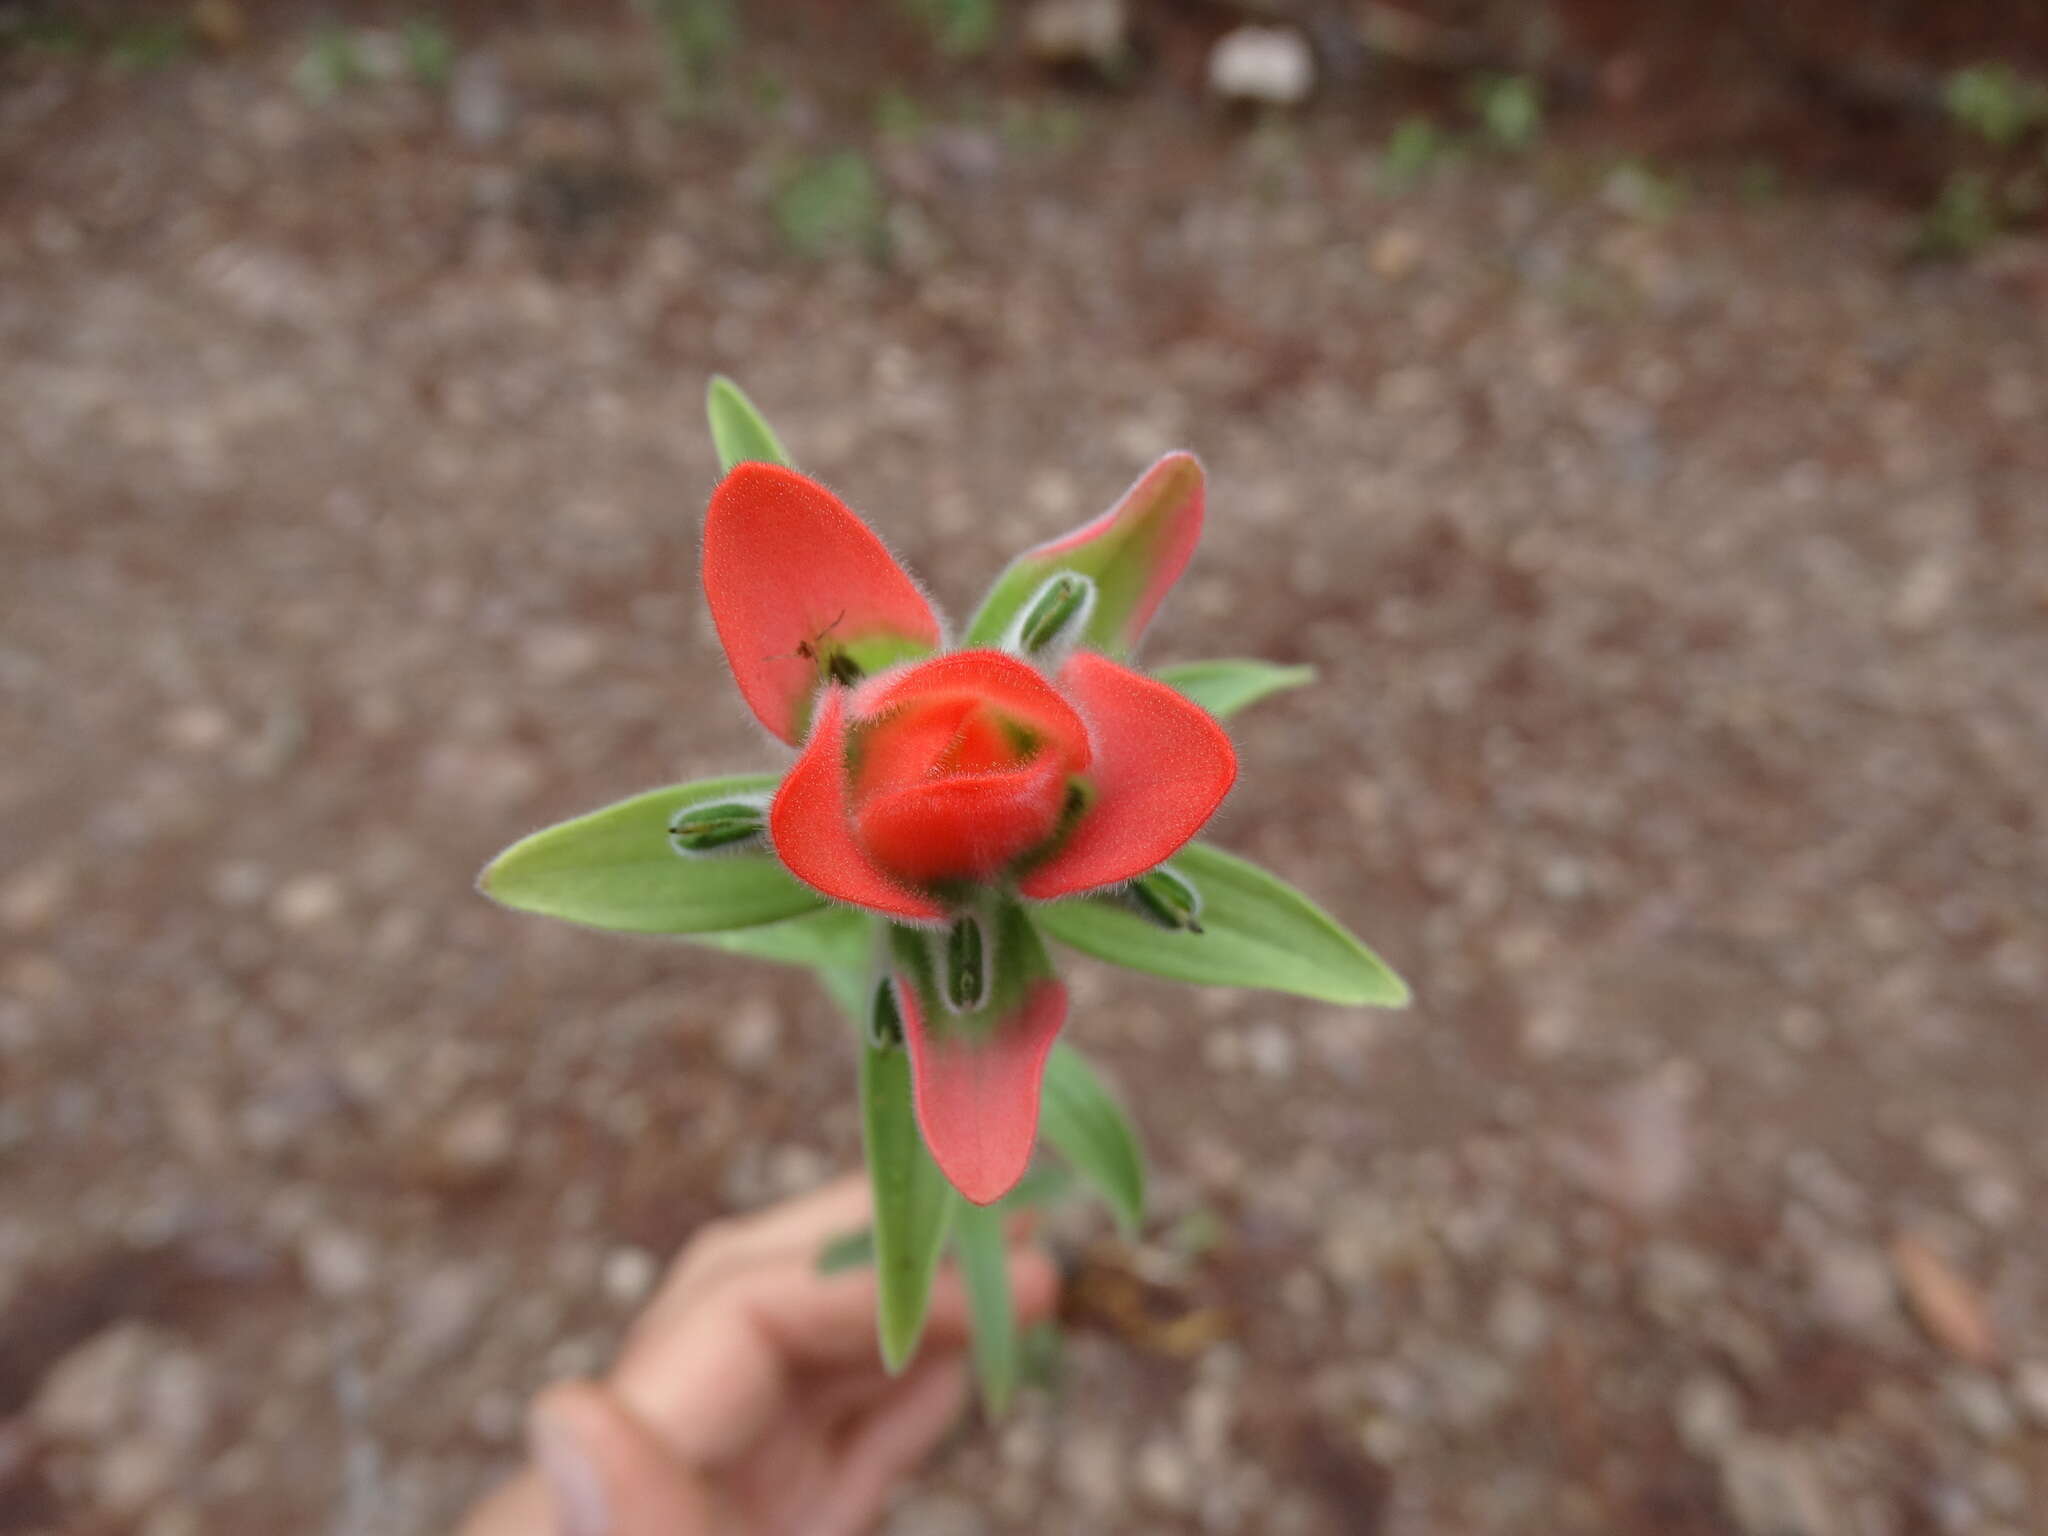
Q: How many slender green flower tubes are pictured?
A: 5